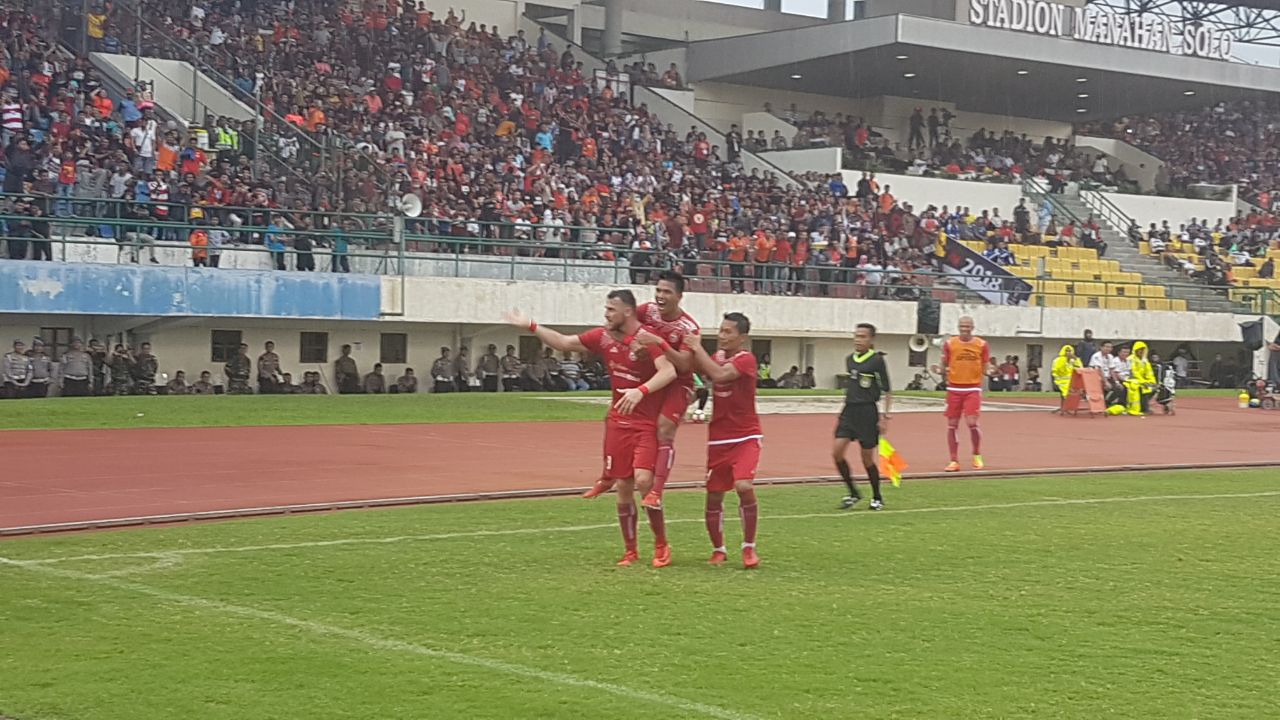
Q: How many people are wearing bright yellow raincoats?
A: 2